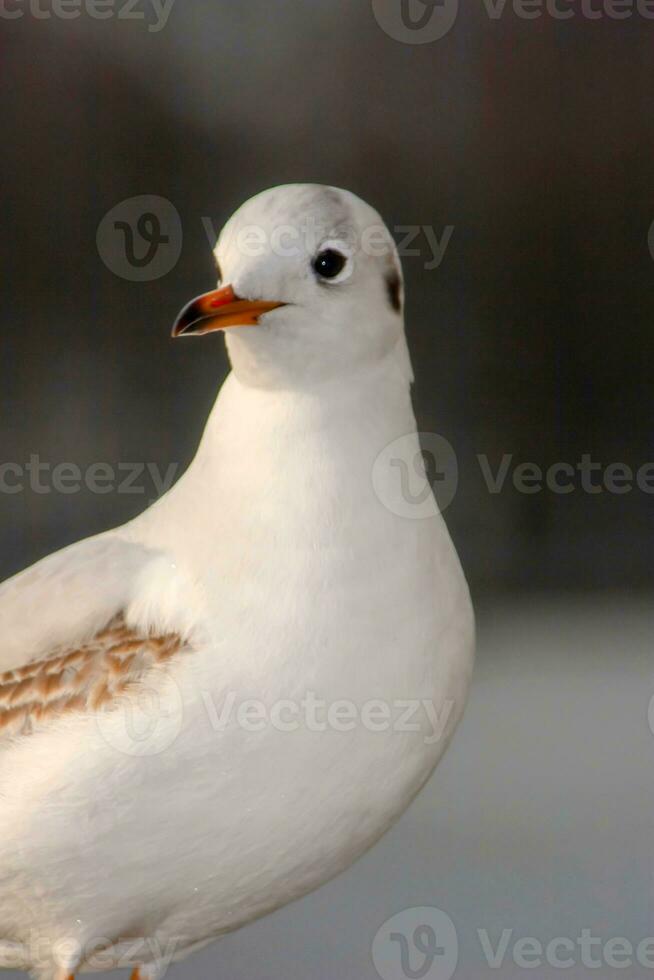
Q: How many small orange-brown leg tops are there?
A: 2